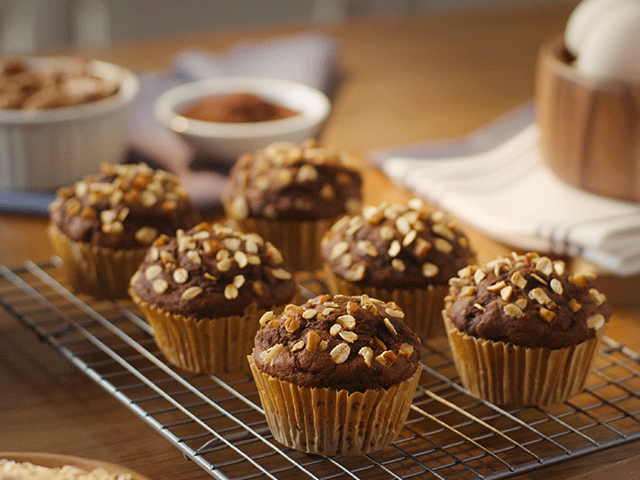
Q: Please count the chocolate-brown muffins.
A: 6